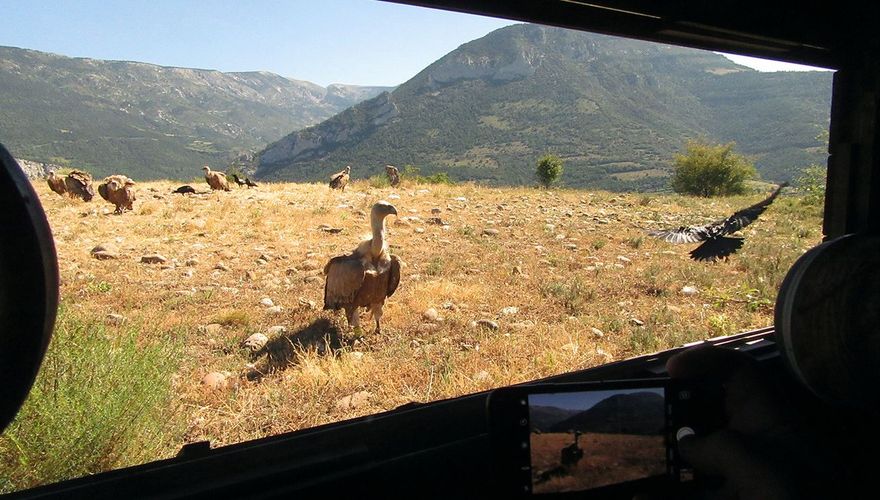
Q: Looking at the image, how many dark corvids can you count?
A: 4